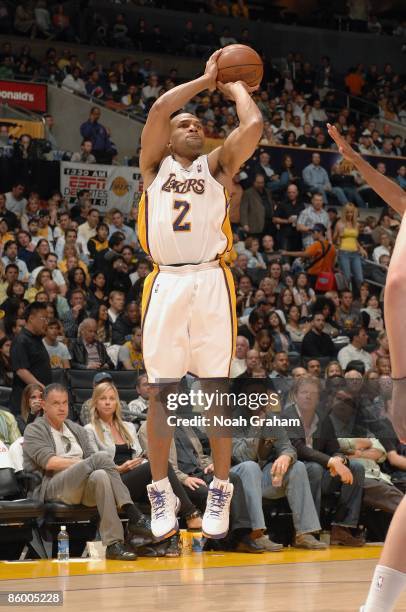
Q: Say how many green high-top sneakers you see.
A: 0